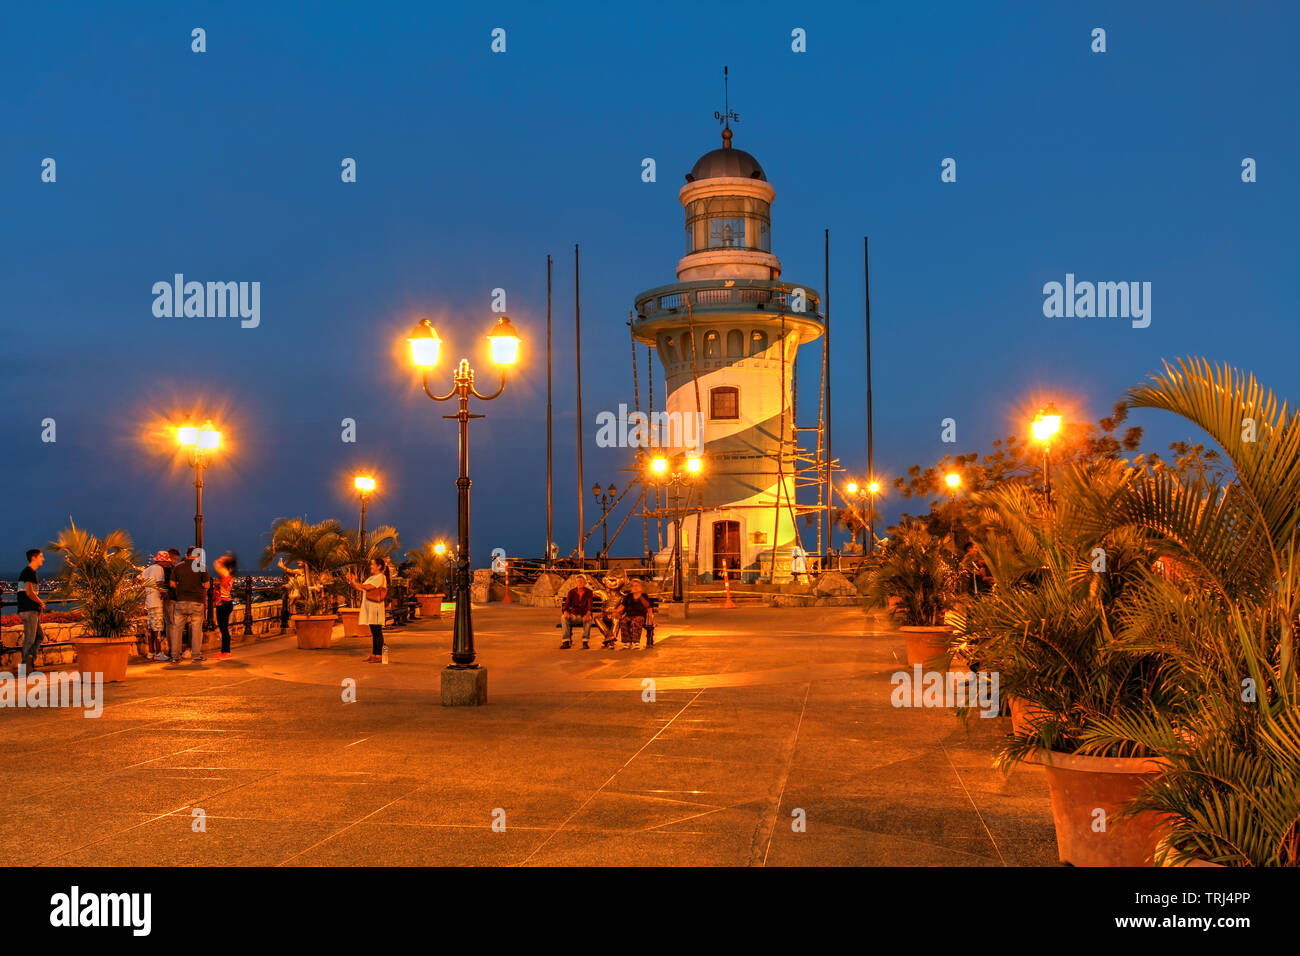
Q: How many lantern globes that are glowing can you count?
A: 12